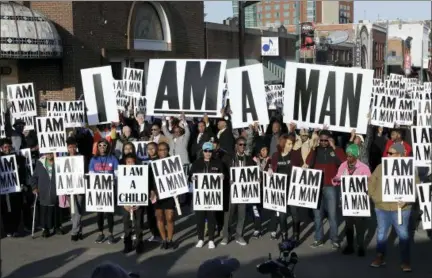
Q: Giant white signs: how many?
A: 4